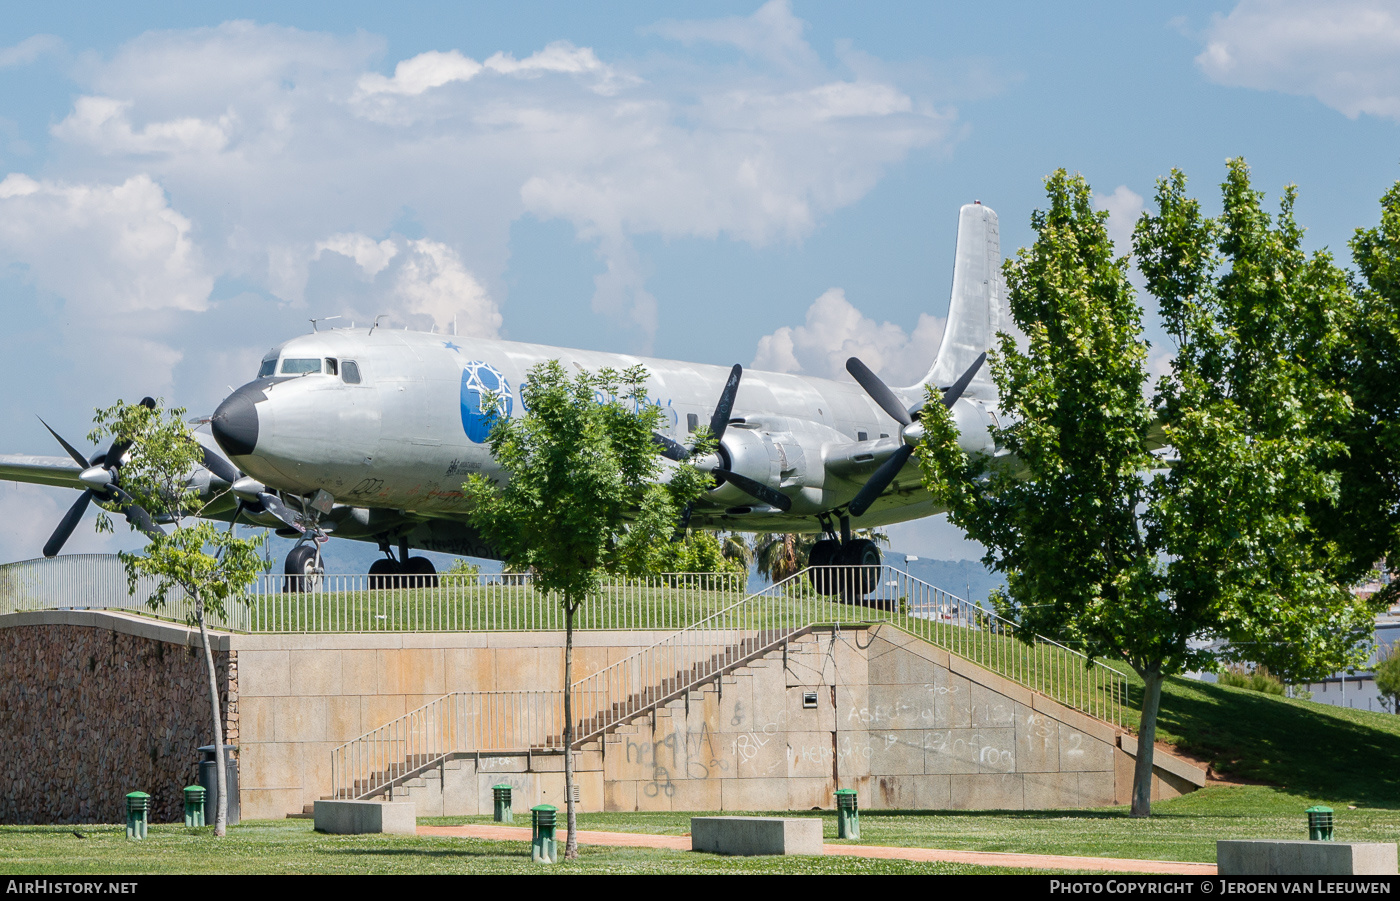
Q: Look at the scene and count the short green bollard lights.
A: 6